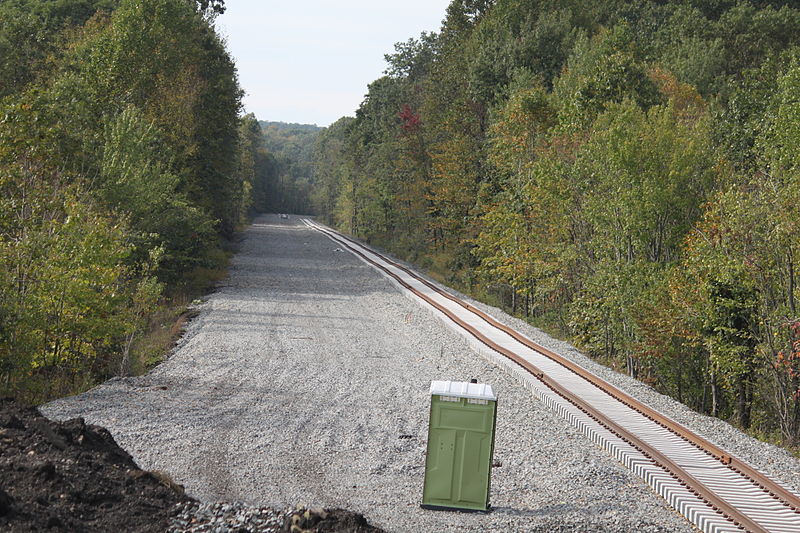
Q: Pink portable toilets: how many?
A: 0